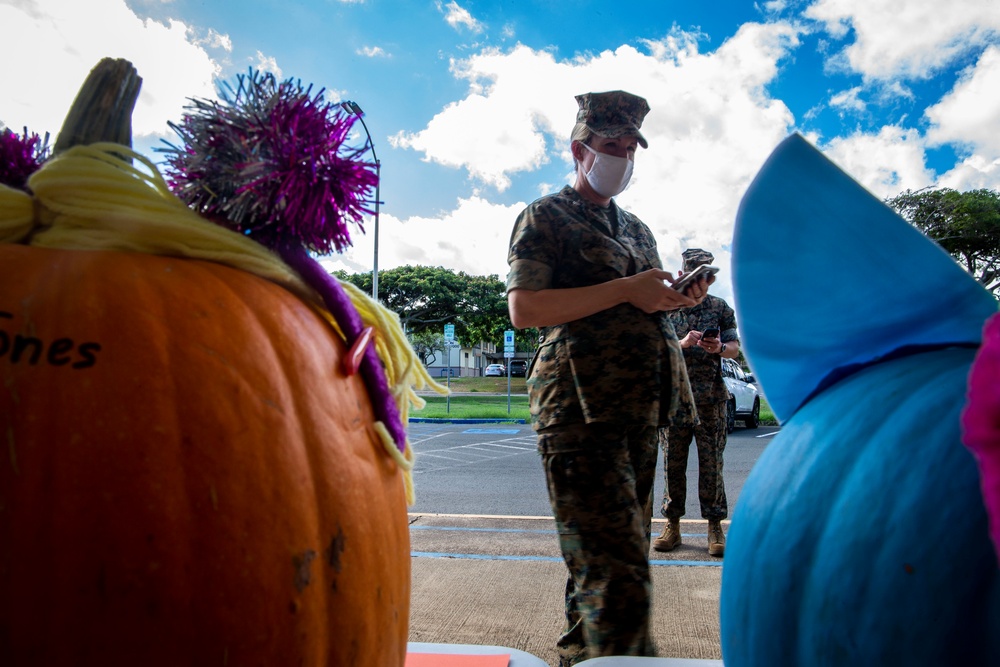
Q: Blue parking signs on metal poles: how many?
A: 2